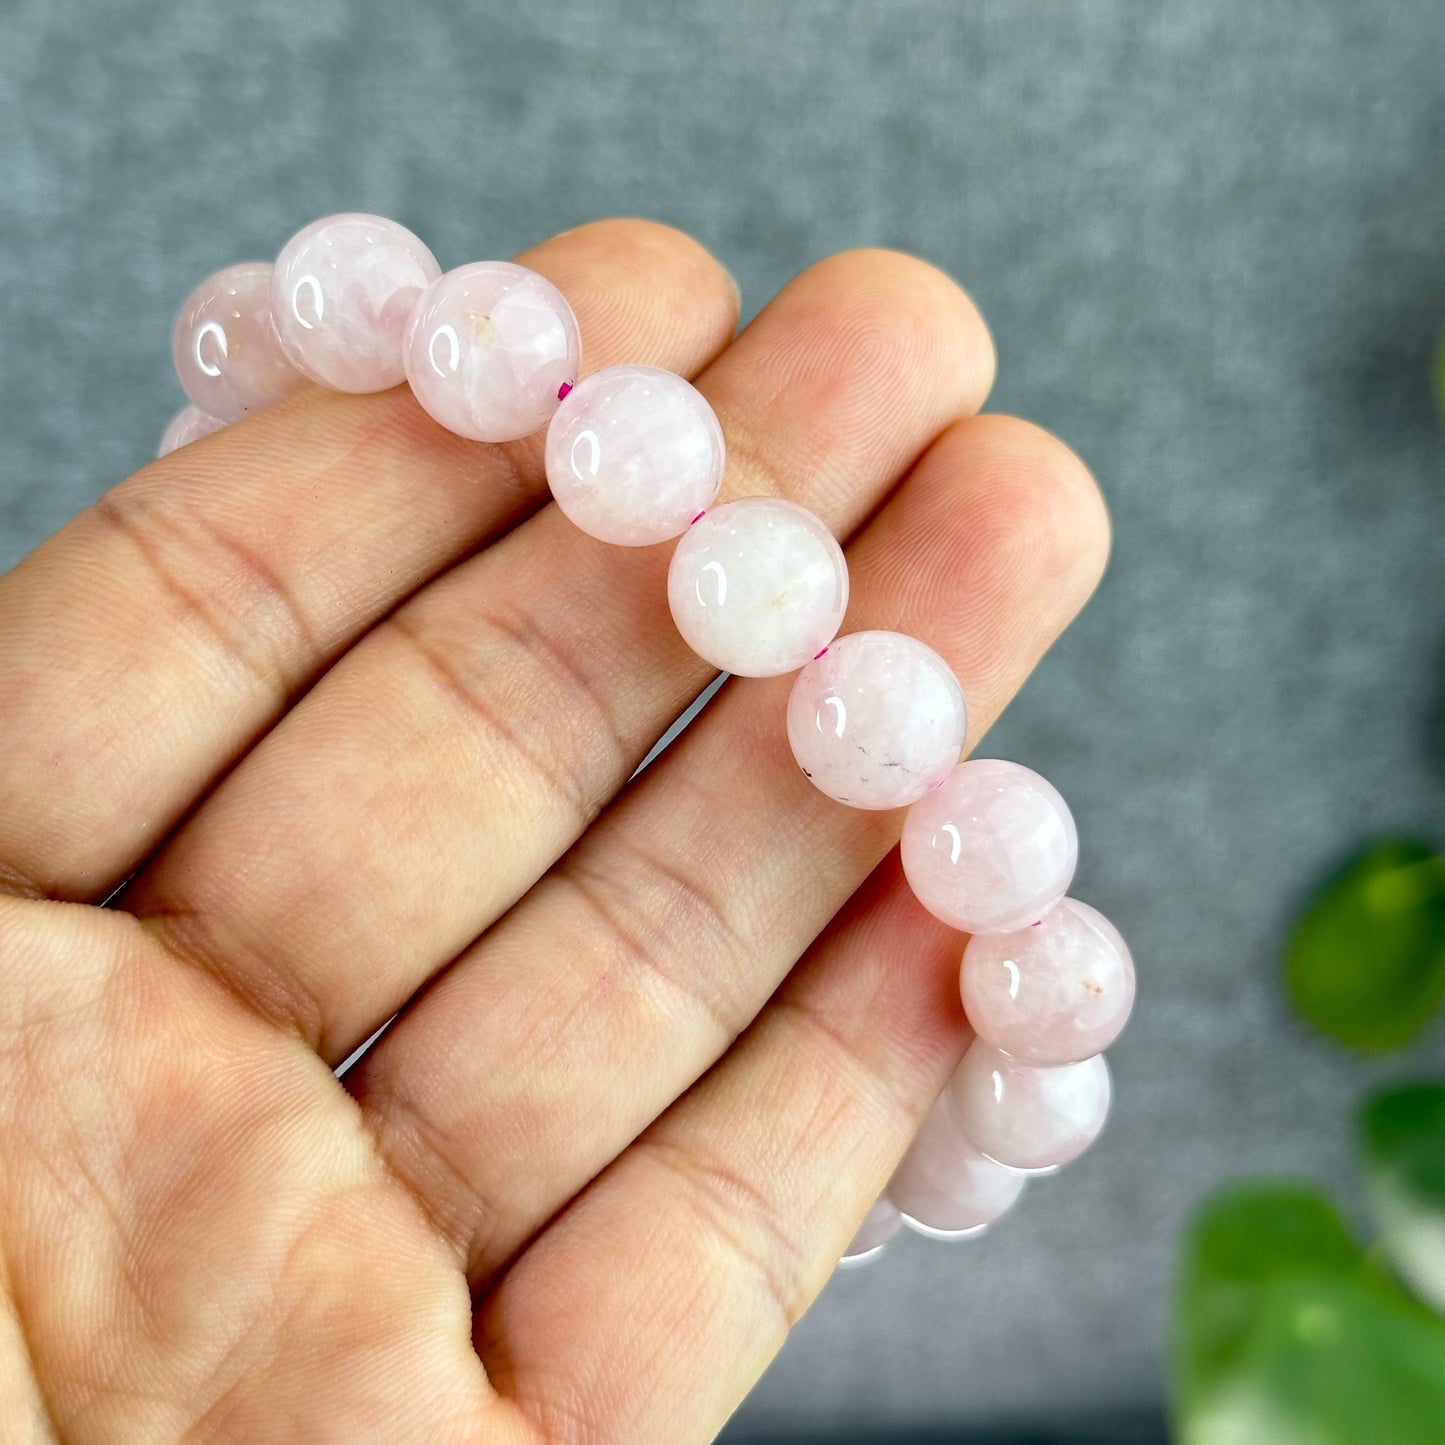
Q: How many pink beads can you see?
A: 12